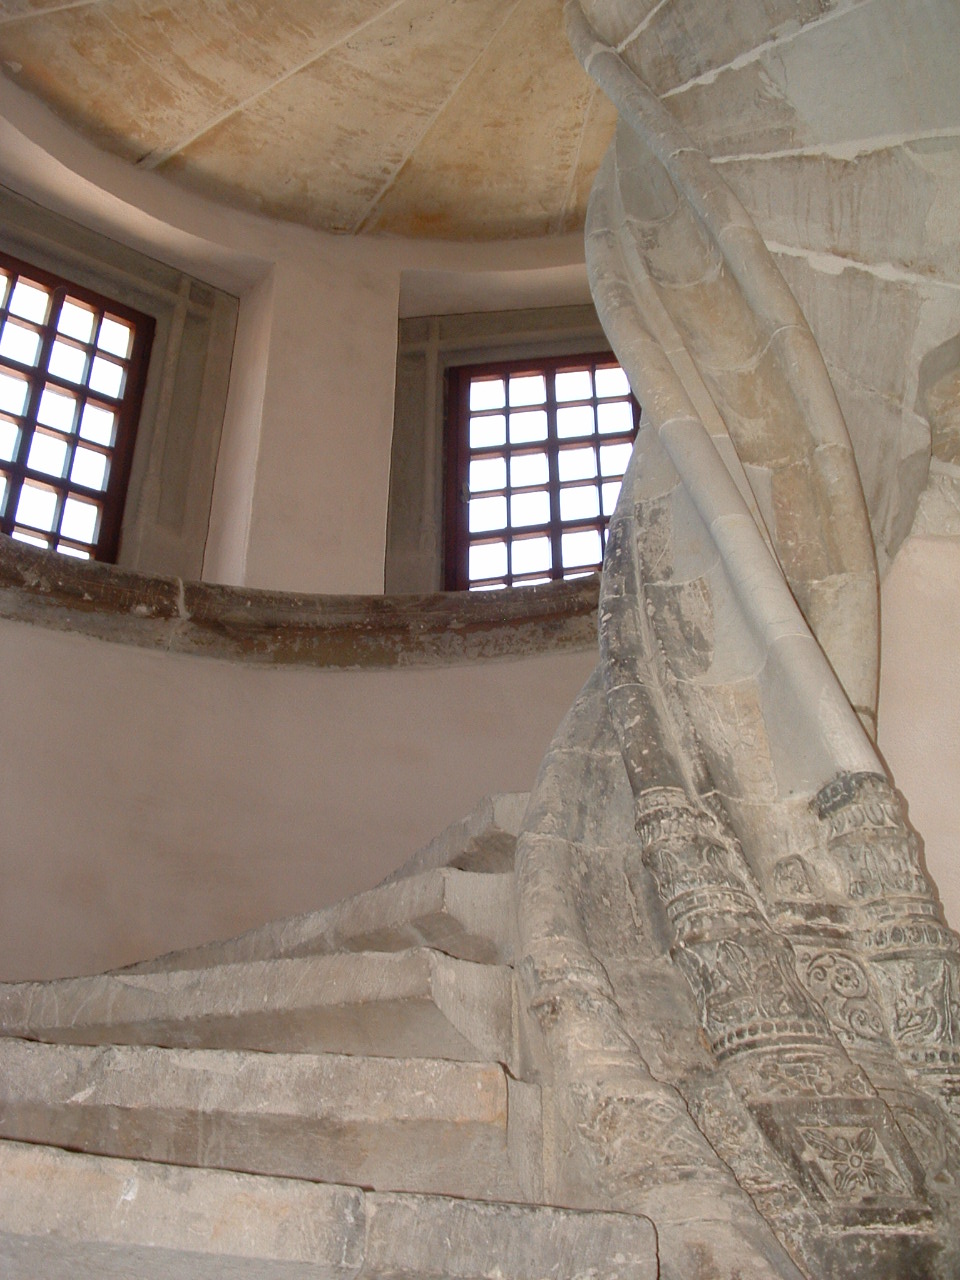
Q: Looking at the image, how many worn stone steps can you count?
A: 5